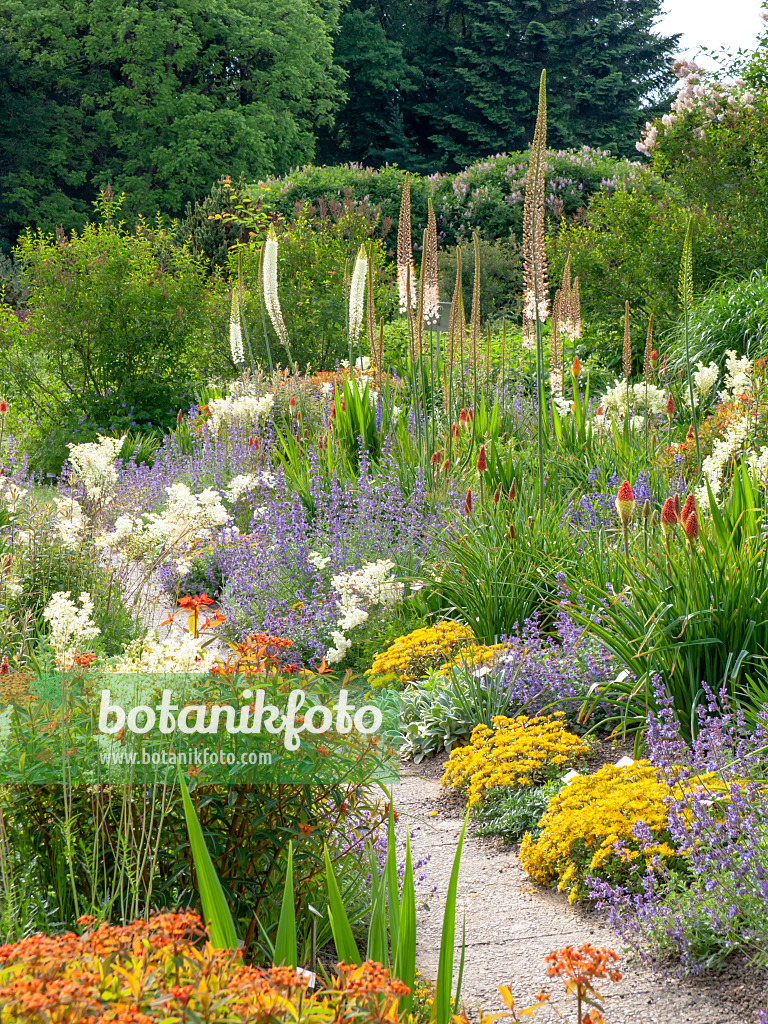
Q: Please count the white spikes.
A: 3